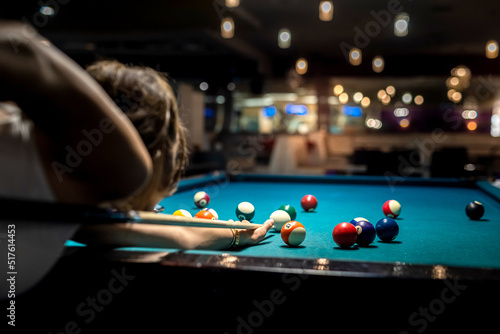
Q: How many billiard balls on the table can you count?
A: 15